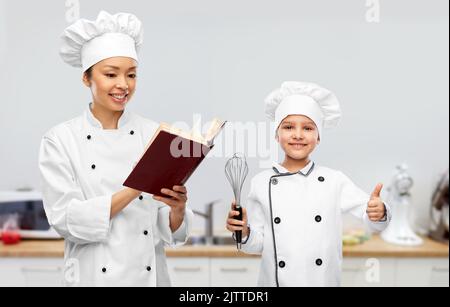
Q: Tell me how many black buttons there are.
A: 12